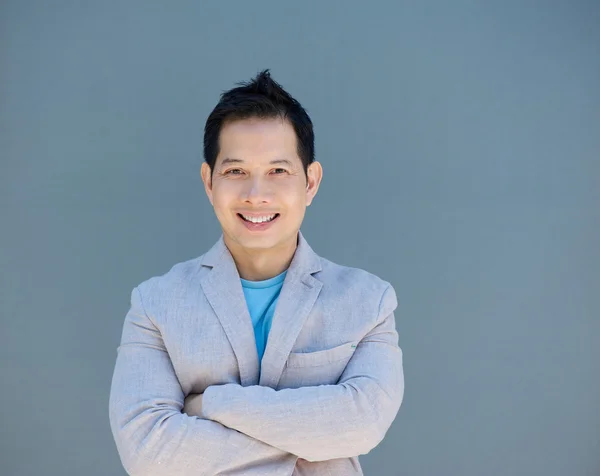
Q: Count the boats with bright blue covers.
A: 0